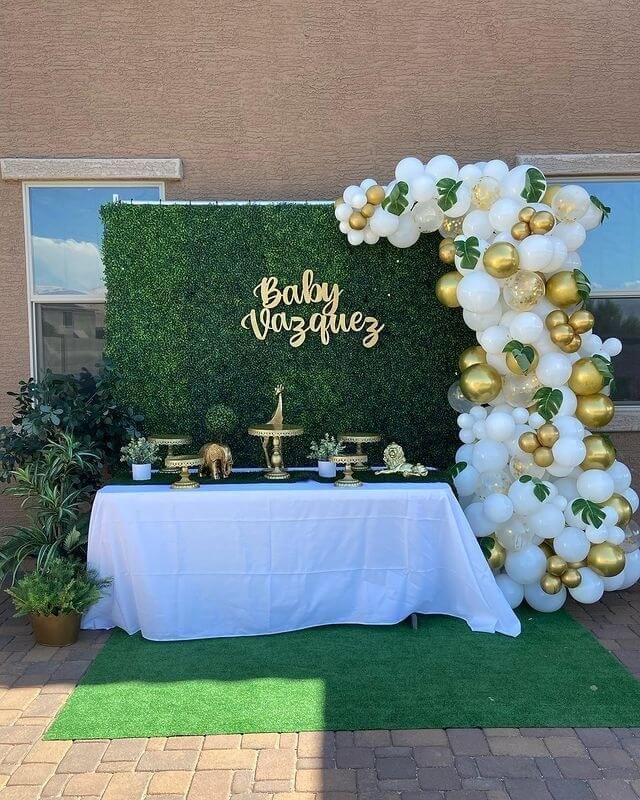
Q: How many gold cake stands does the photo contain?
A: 5